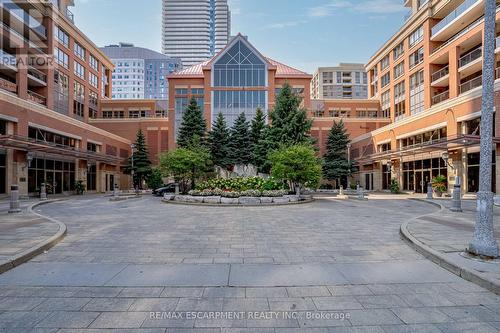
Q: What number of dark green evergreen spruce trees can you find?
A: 7